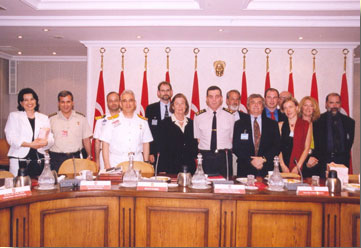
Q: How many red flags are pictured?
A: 10